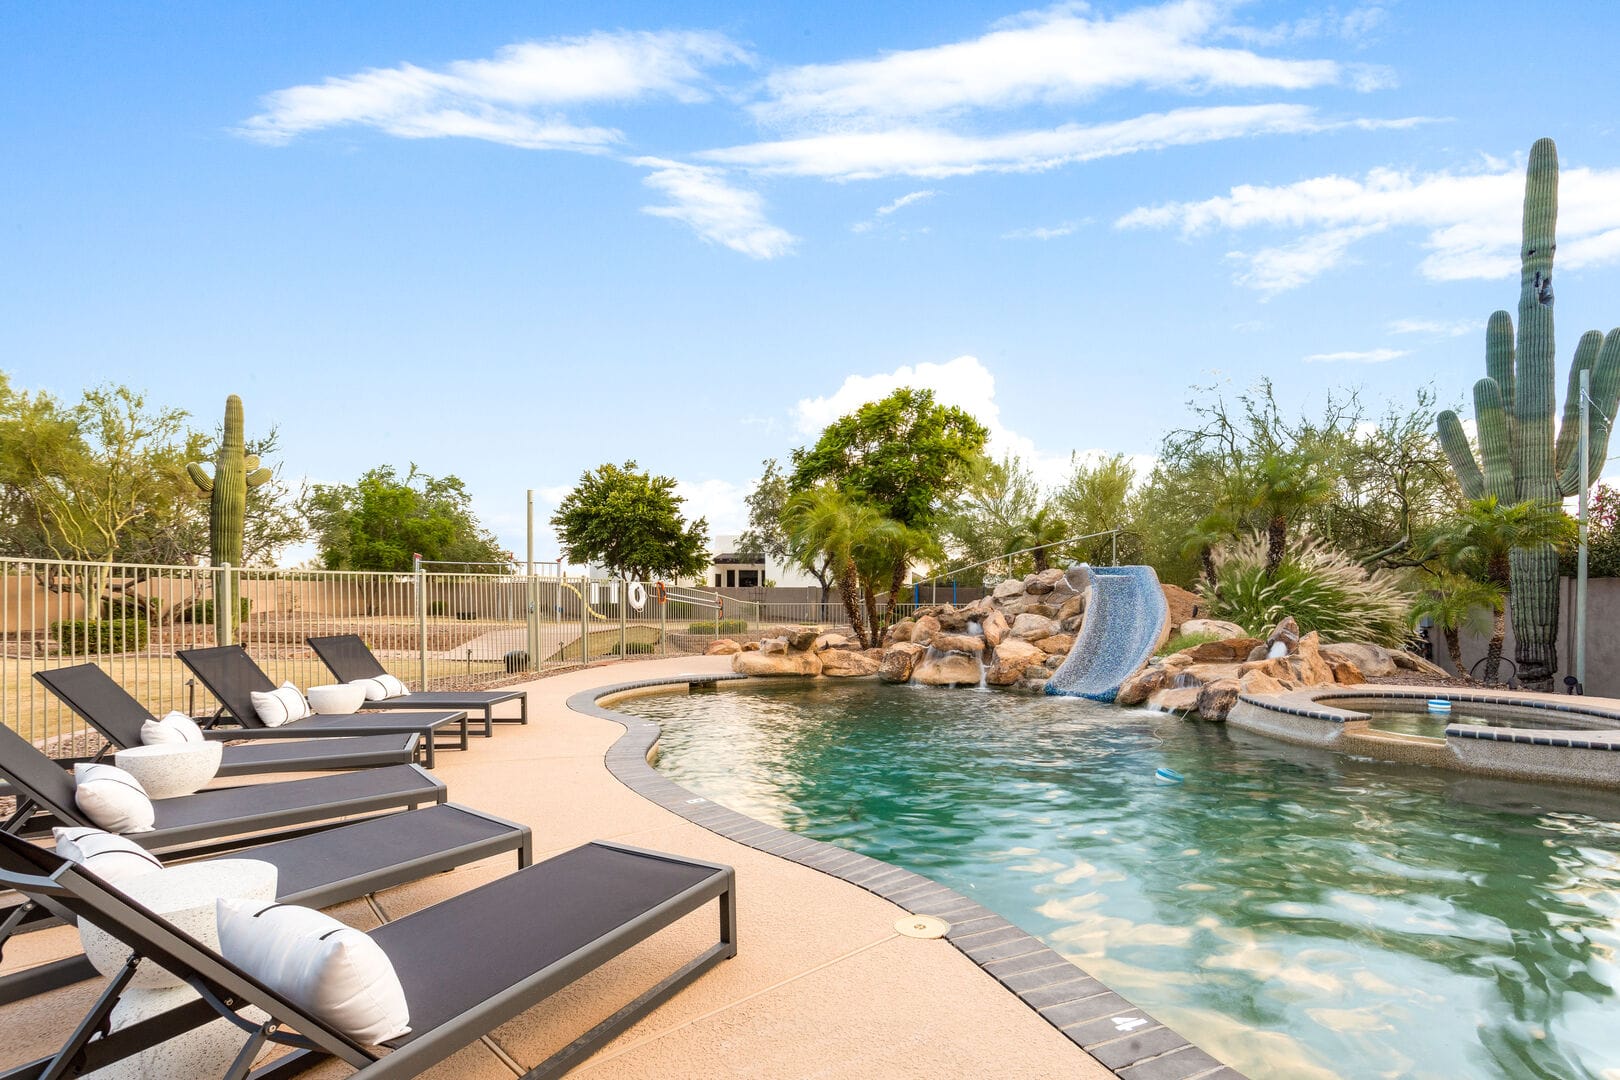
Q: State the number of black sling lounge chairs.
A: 6